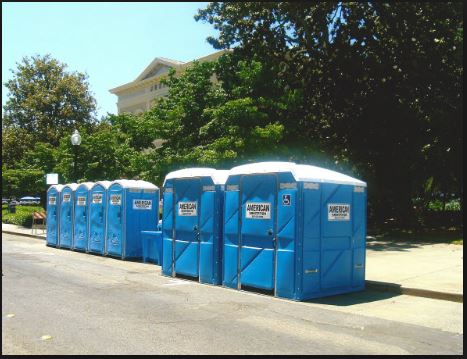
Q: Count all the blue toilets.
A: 7